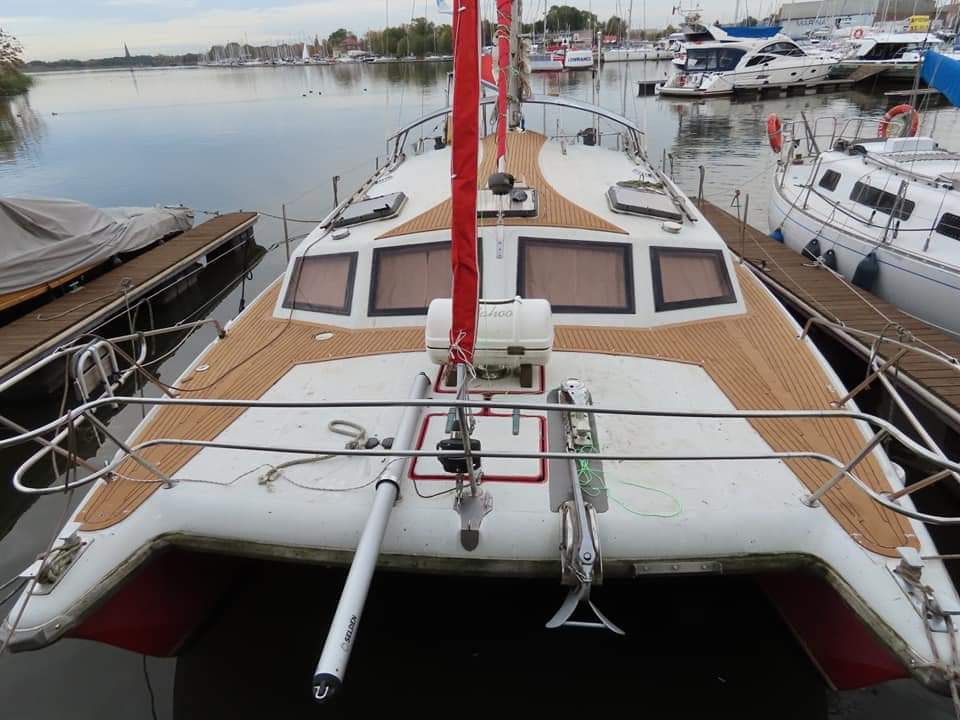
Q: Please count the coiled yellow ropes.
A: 0